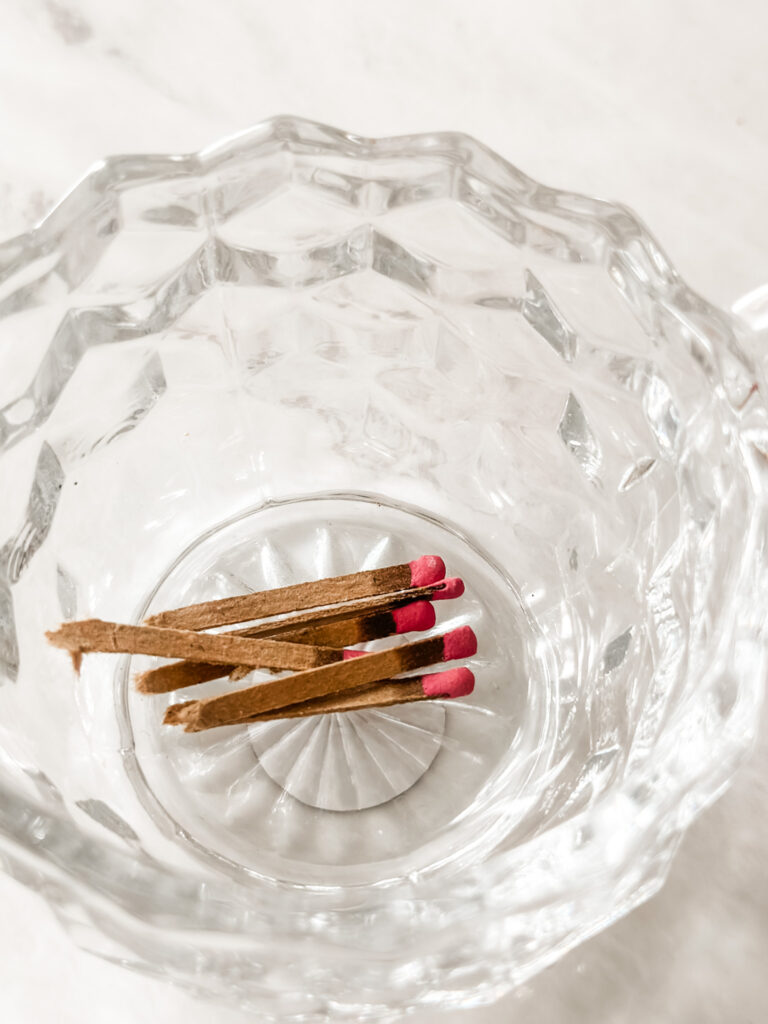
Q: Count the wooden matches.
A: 6